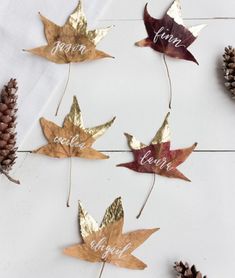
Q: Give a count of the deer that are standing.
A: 0